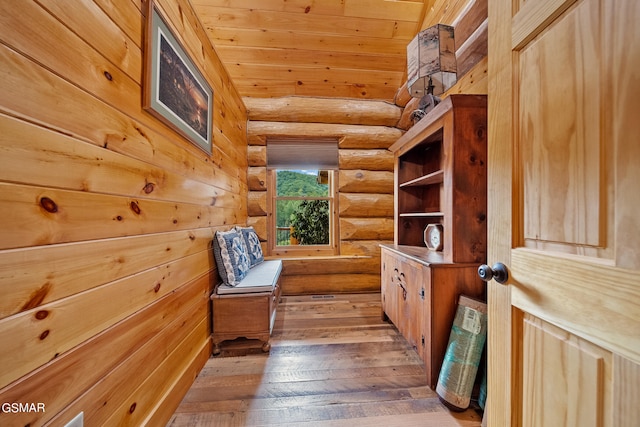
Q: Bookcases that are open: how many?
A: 1